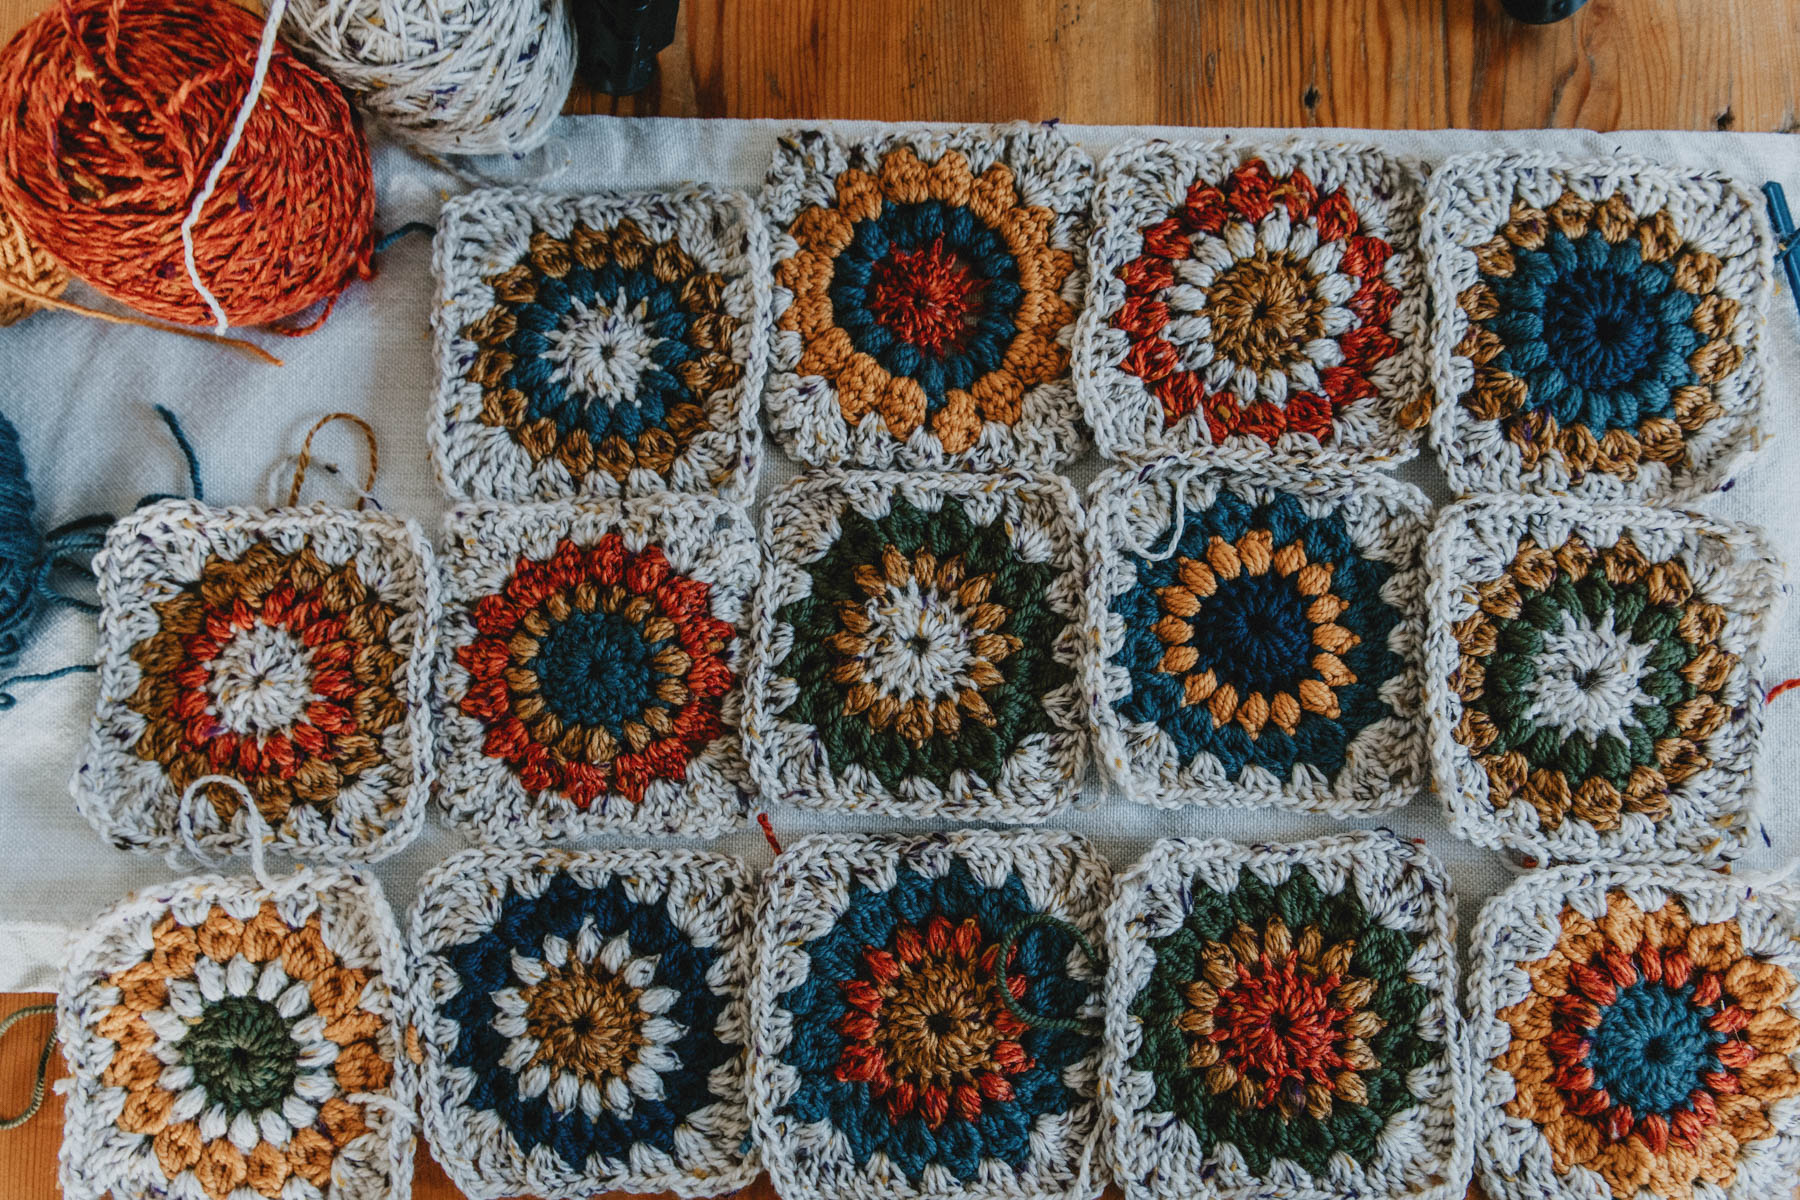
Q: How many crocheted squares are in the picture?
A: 14